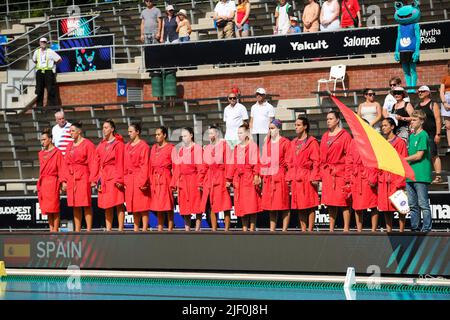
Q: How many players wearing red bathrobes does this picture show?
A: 13